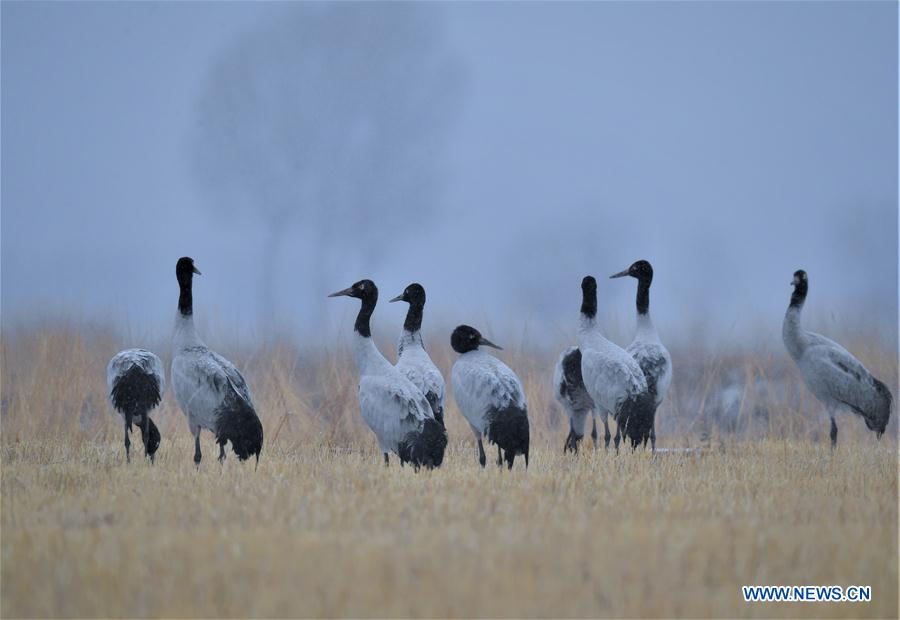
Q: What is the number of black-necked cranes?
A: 9